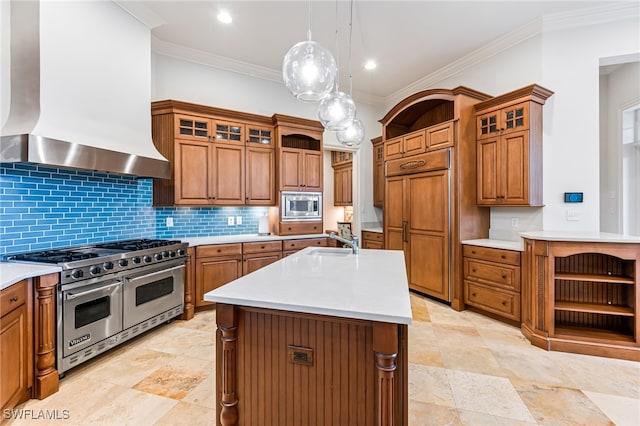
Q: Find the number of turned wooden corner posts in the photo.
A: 4